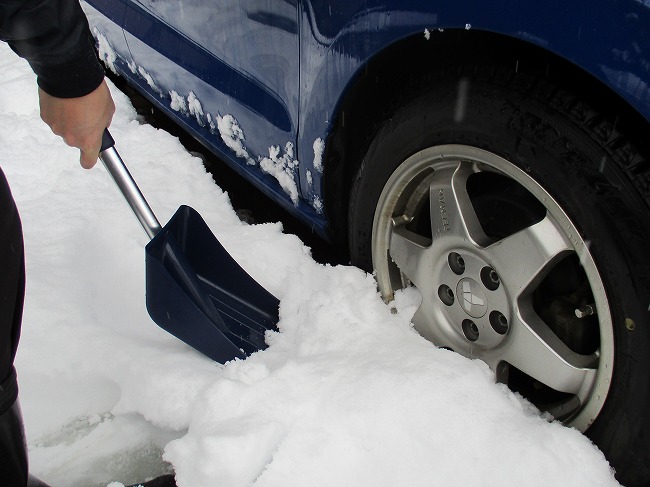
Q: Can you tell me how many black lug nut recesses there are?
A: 5